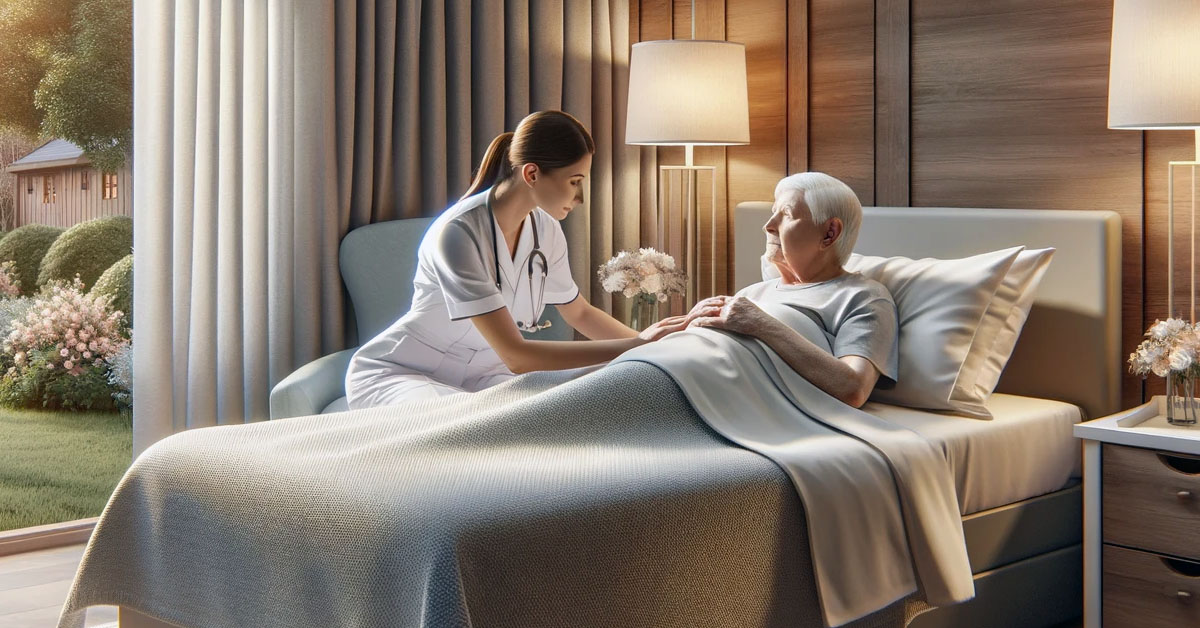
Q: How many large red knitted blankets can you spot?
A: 0